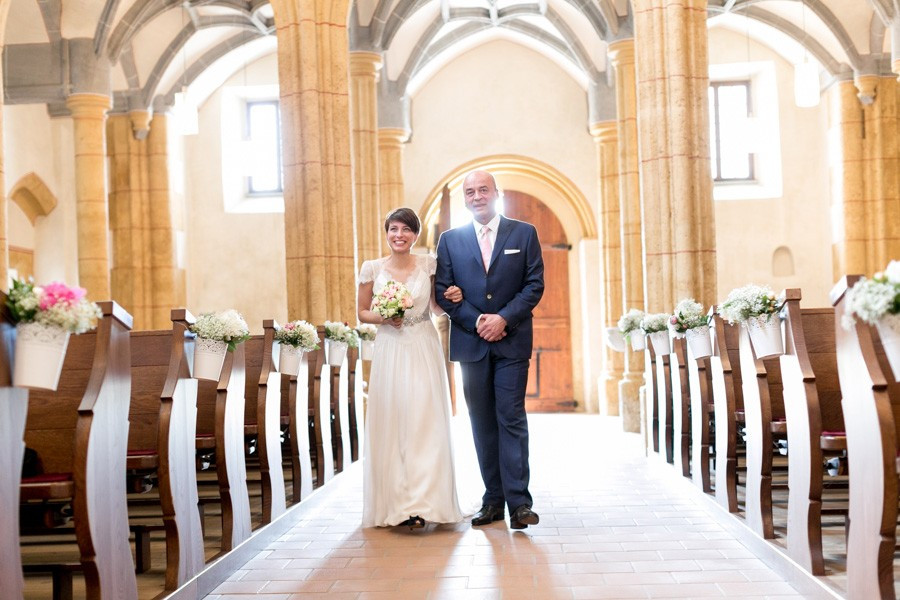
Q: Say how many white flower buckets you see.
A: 10